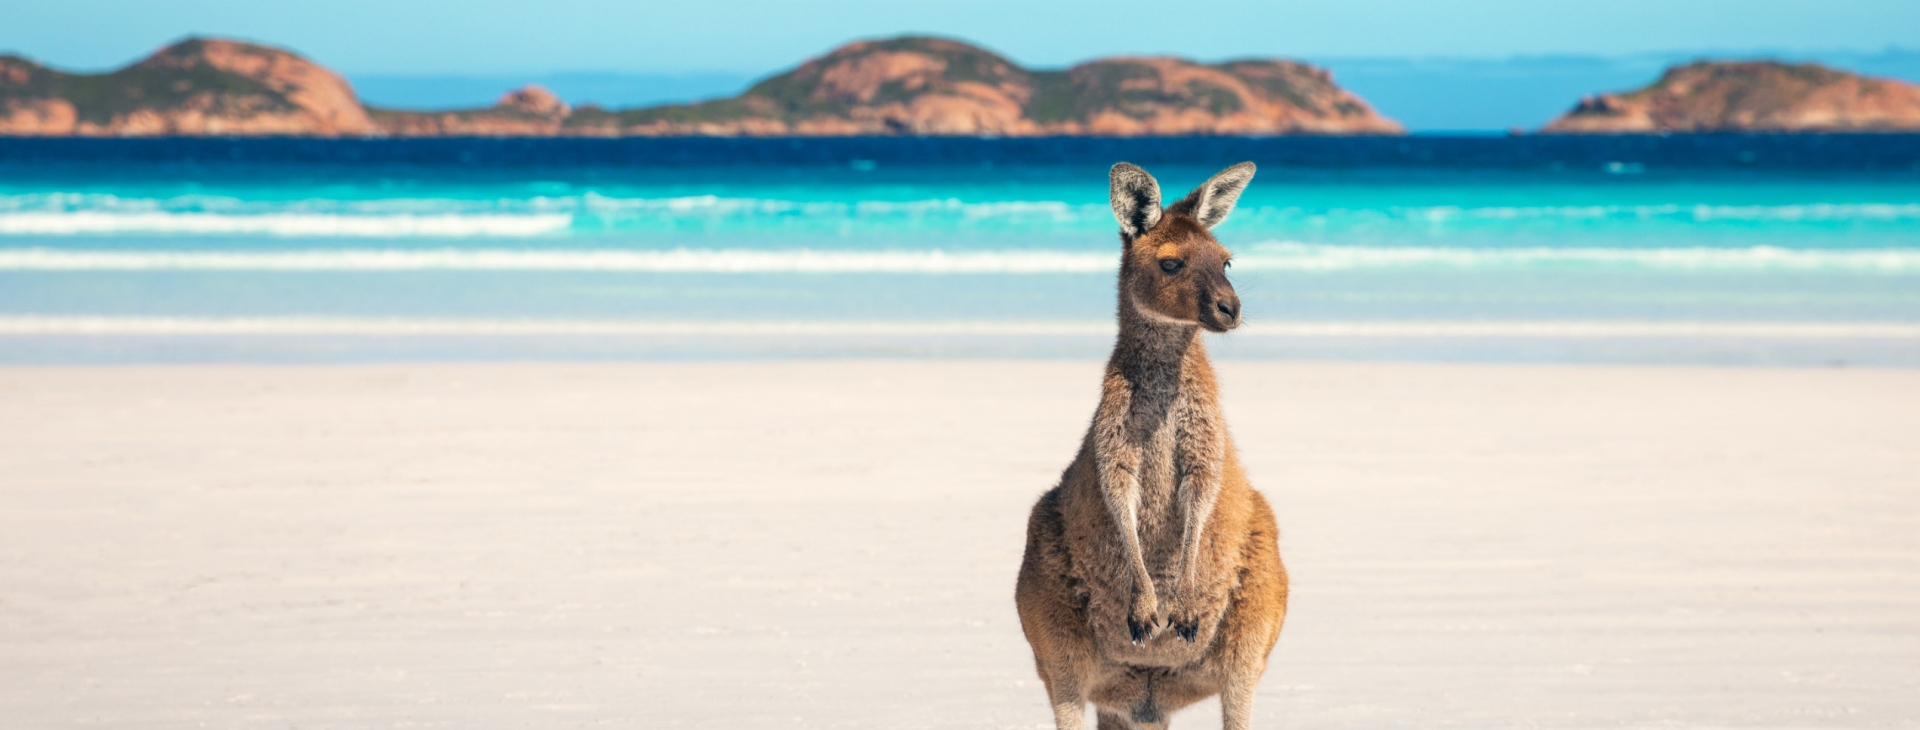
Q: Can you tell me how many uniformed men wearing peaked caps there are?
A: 0